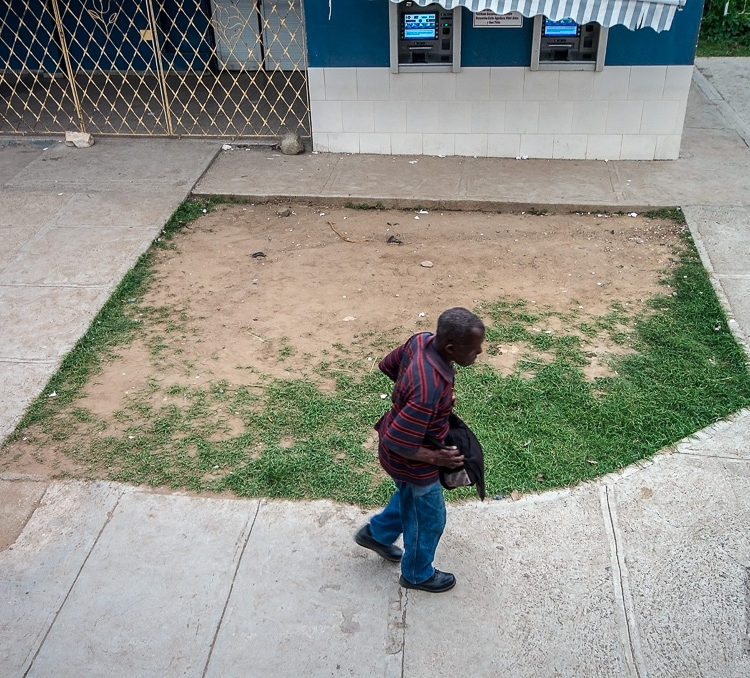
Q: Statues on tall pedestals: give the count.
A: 0